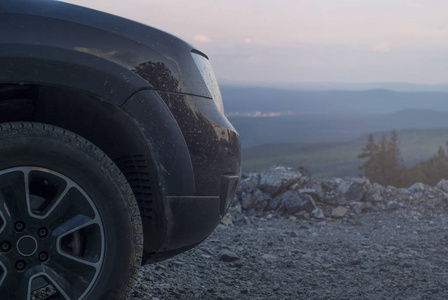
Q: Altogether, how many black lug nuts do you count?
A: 5